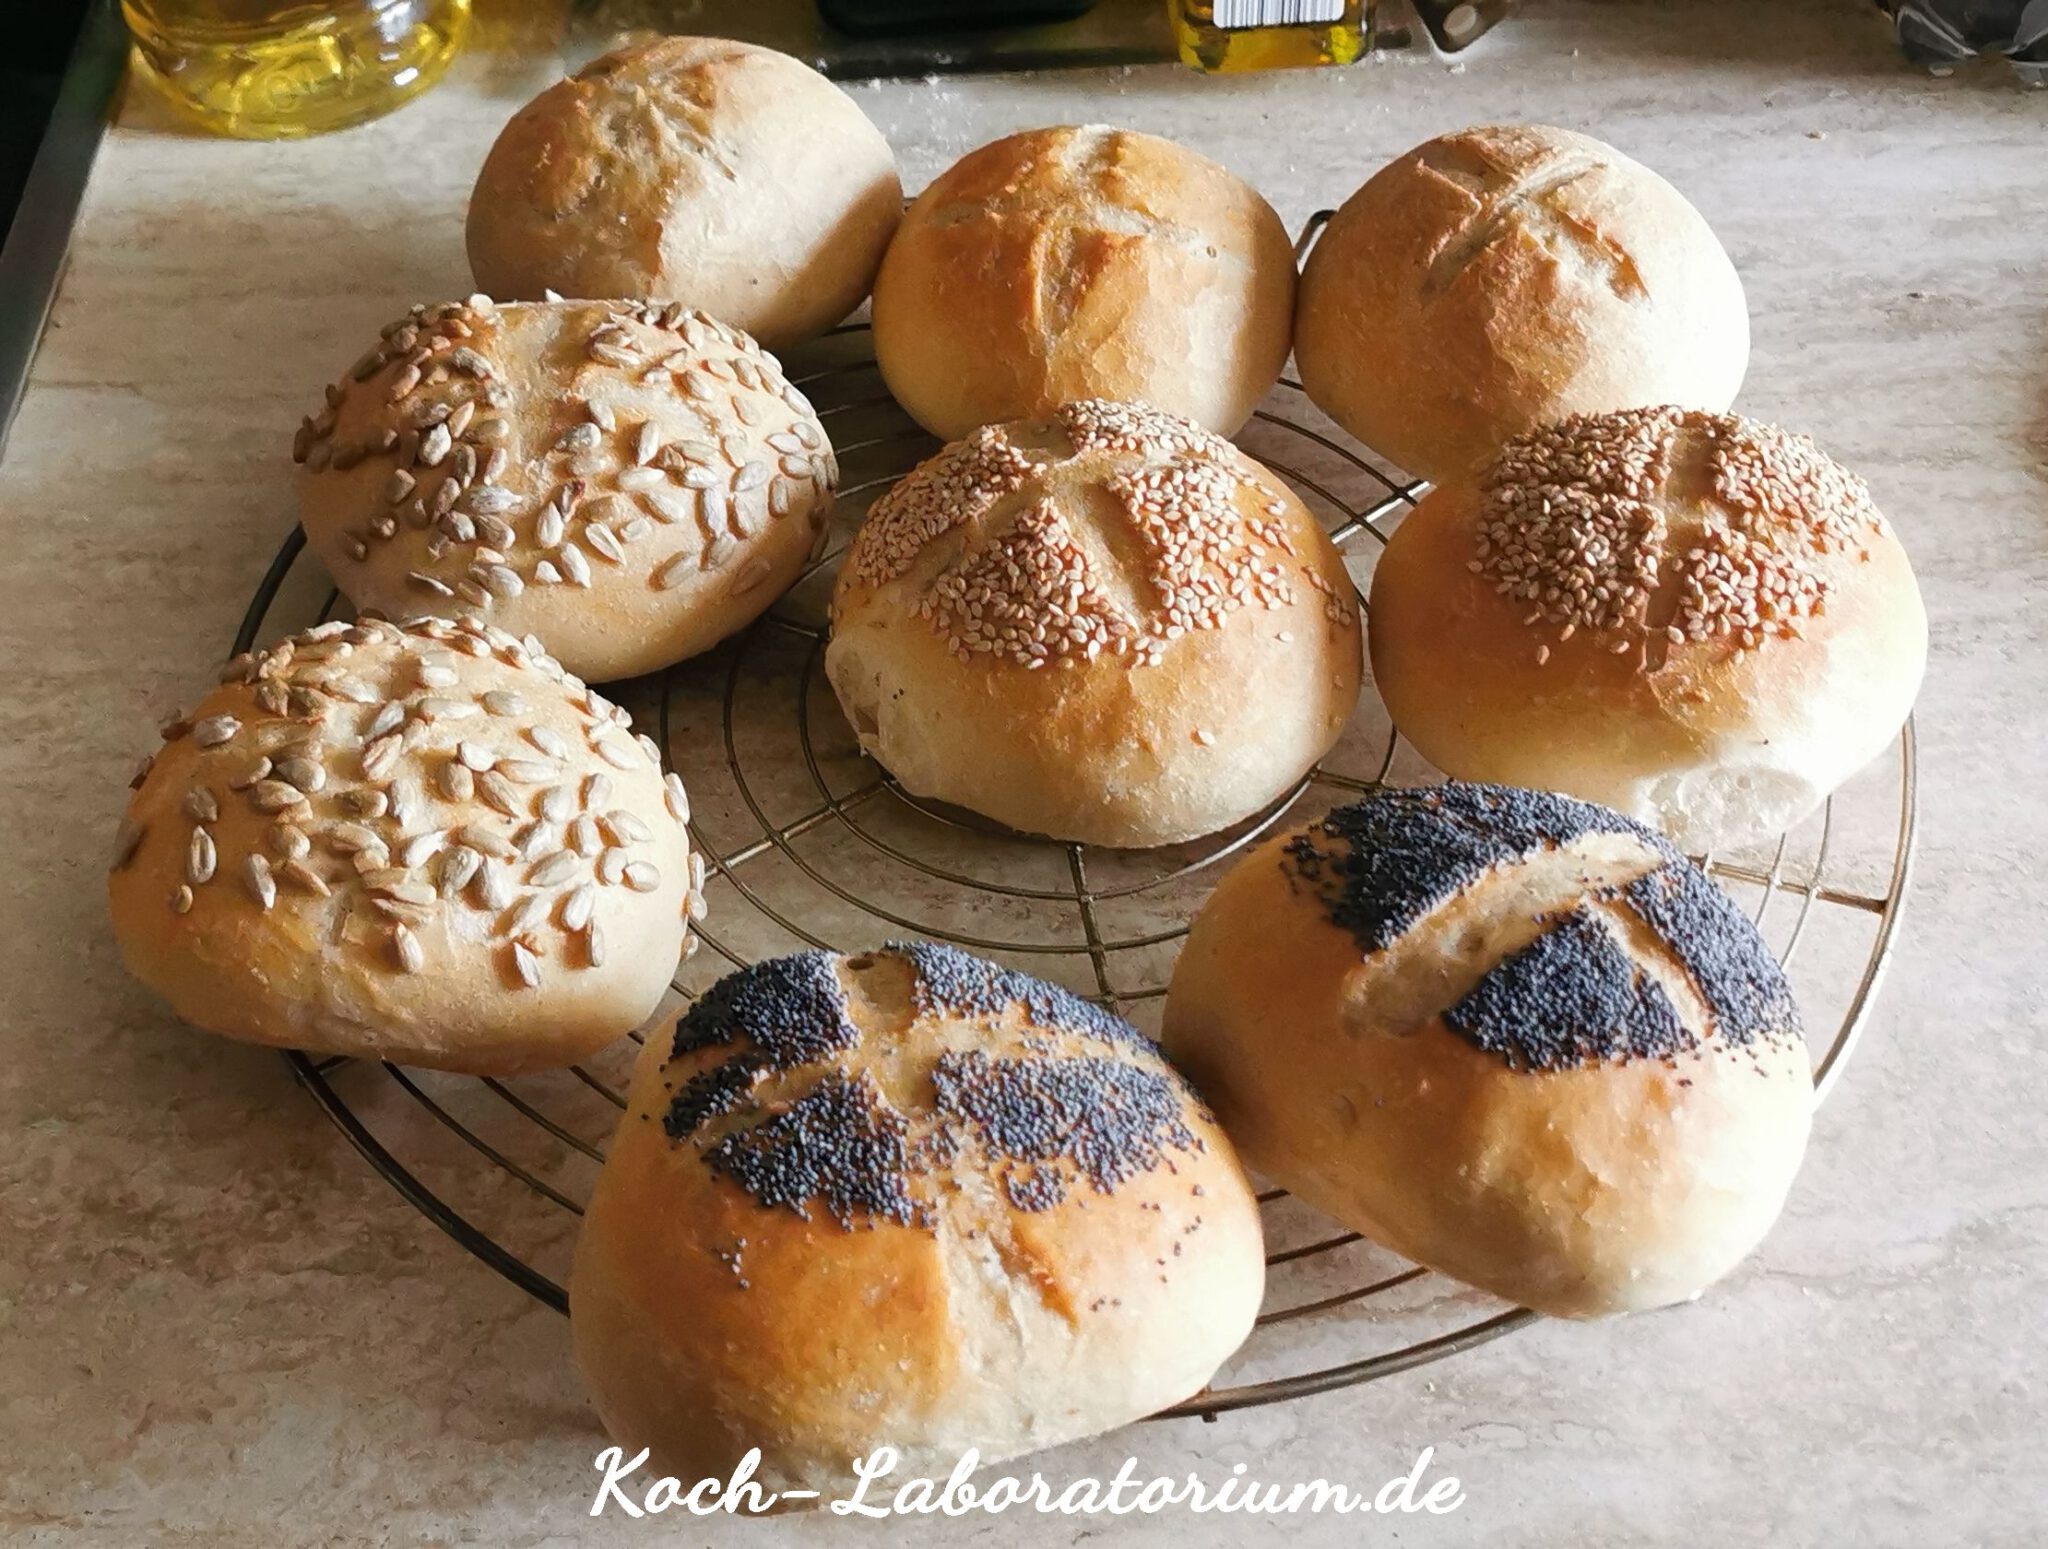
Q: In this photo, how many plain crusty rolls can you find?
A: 3